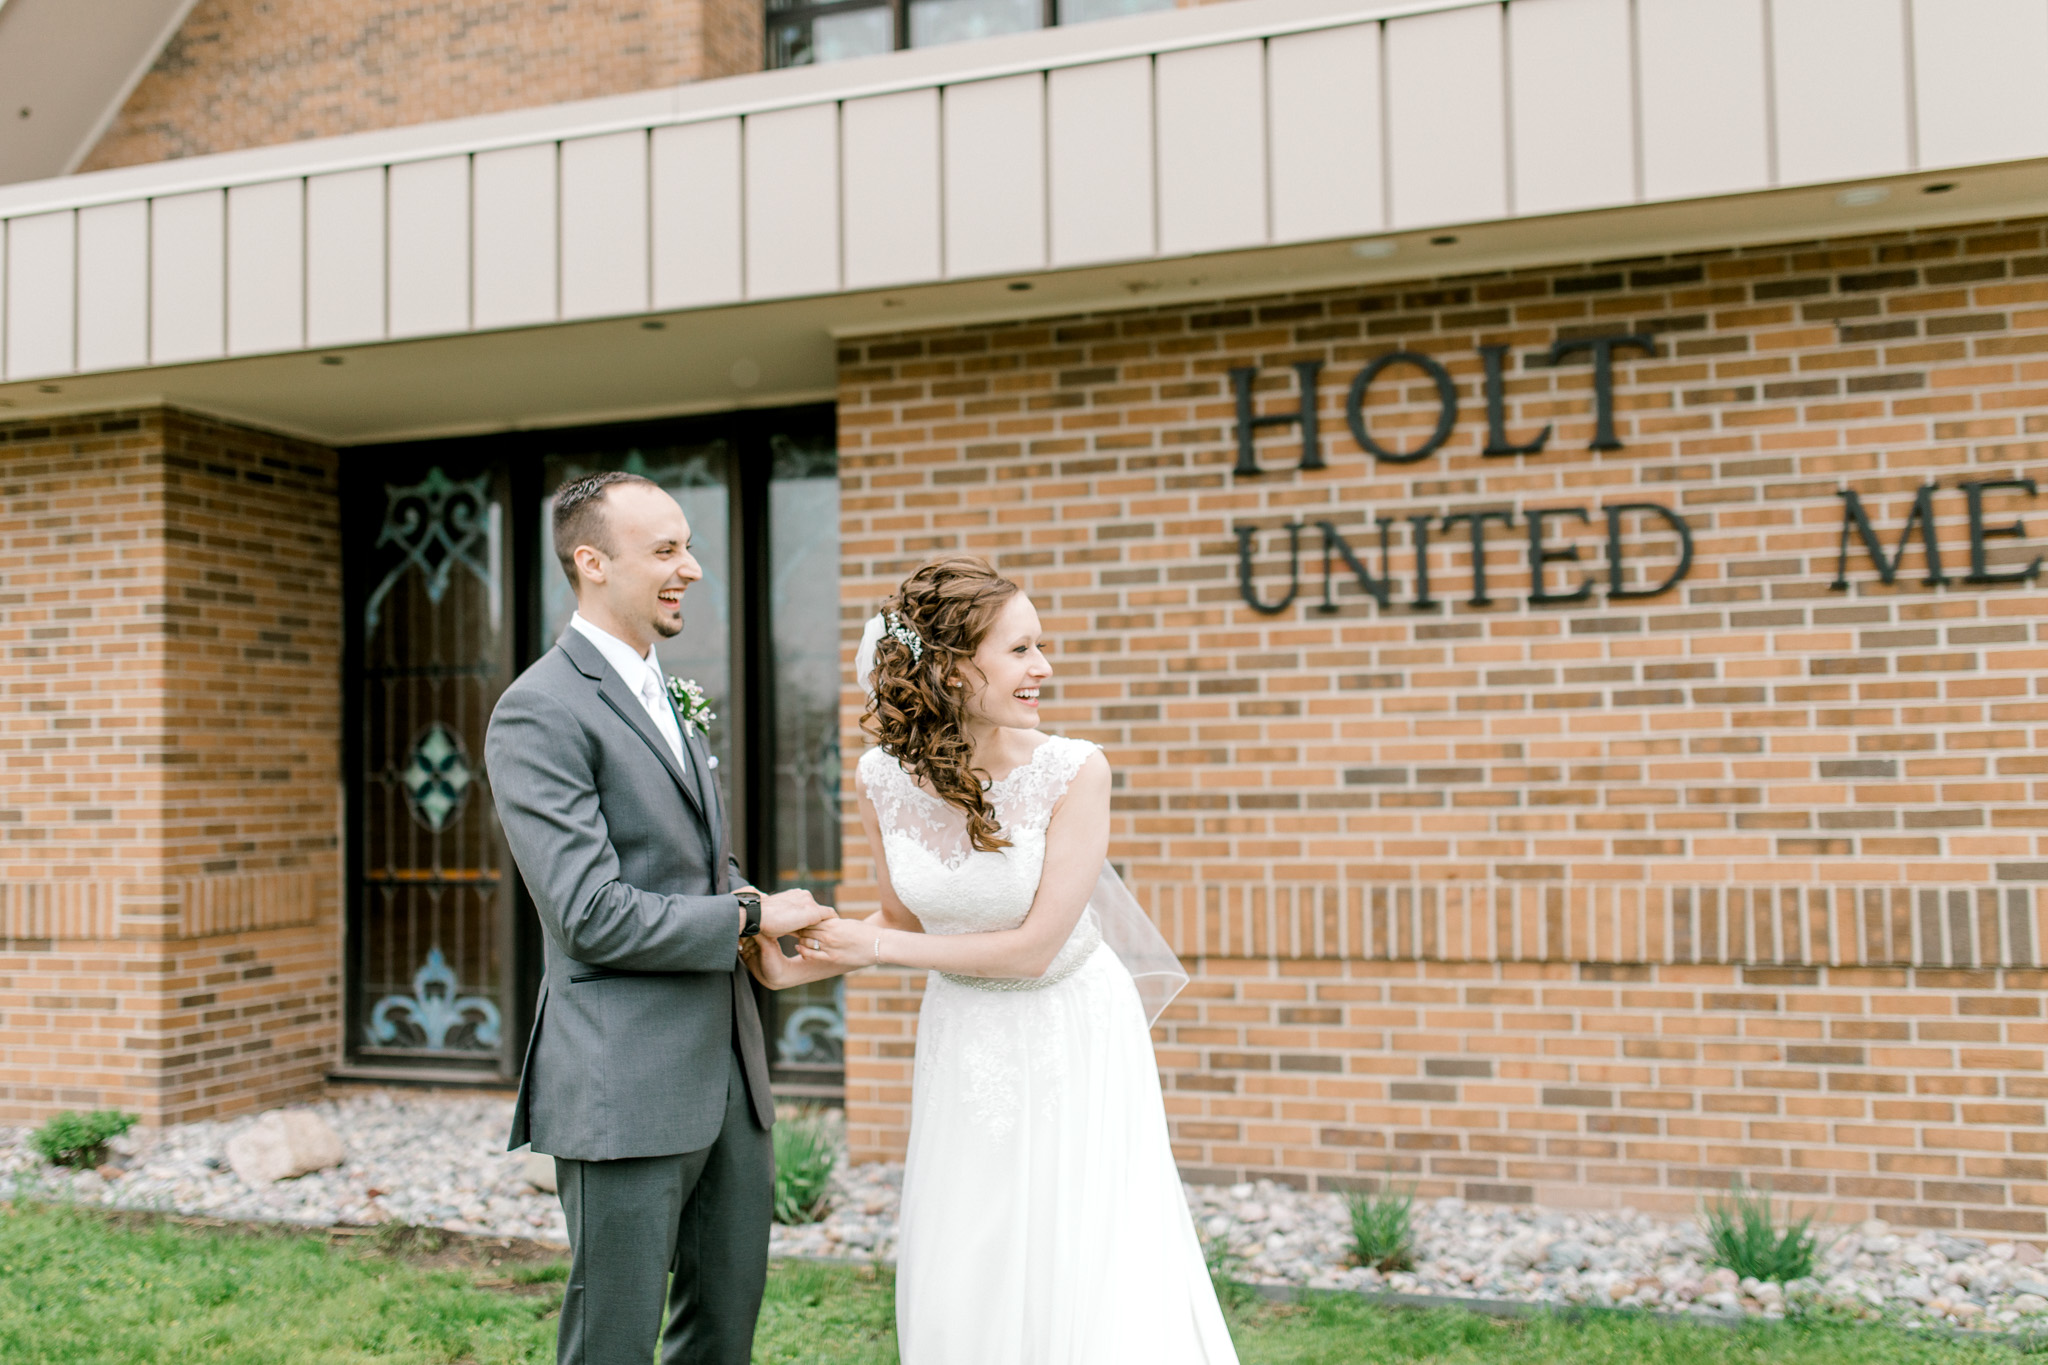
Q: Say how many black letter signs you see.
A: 12